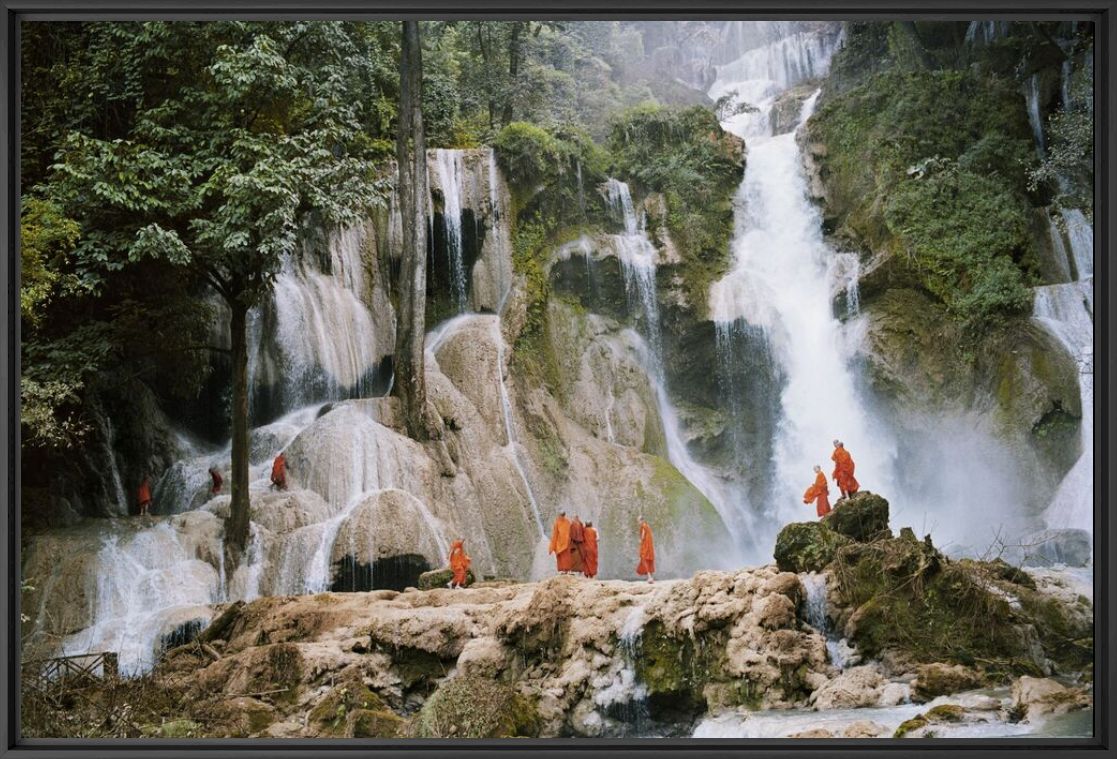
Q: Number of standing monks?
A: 11